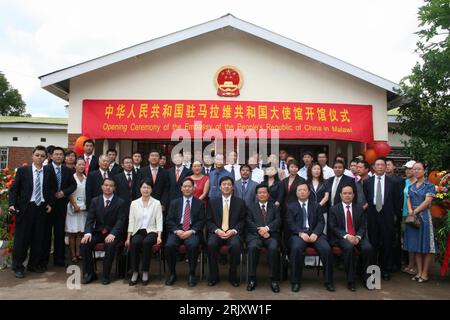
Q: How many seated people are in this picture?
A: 7